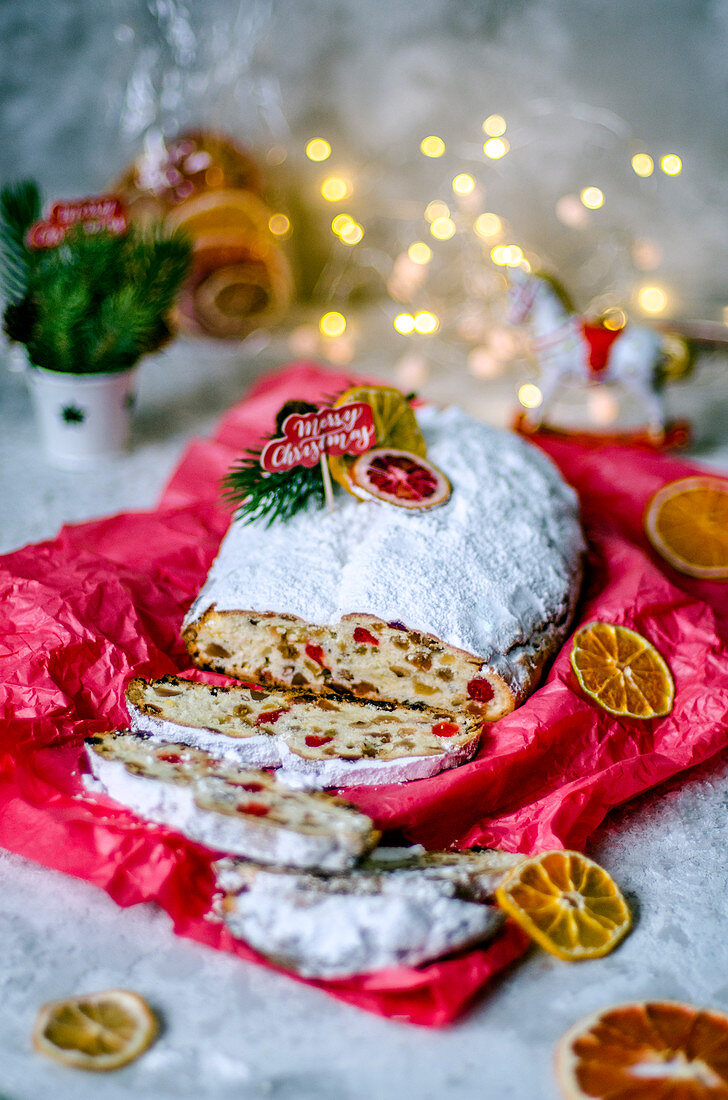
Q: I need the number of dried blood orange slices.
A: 1